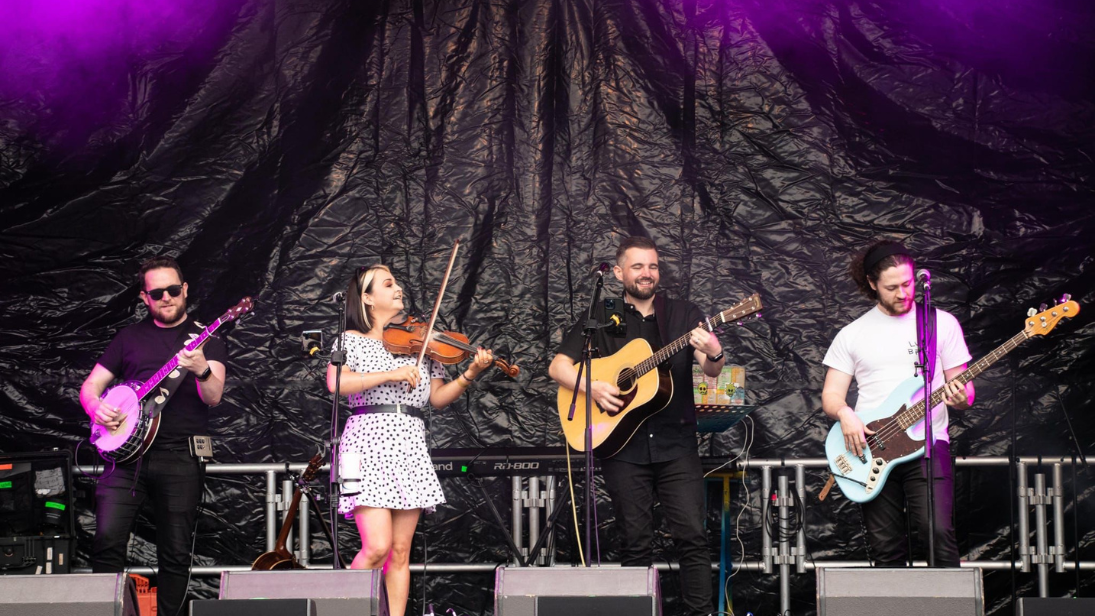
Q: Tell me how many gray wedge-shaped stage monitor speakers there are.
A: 4